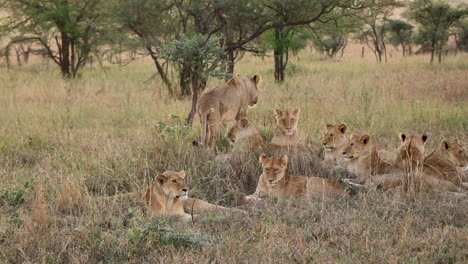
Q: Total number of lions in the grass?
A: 9